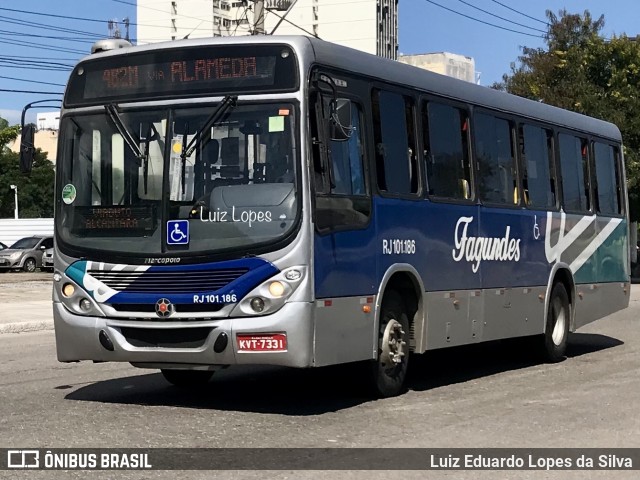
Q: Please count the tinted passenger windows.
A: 6